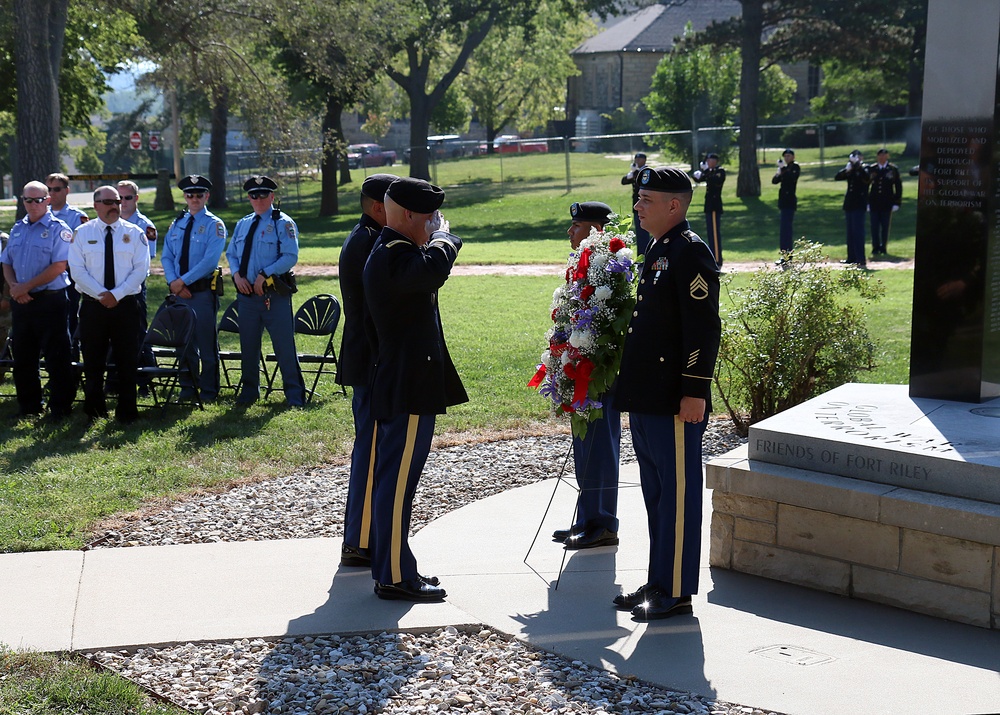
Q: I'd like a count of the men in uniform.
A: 15